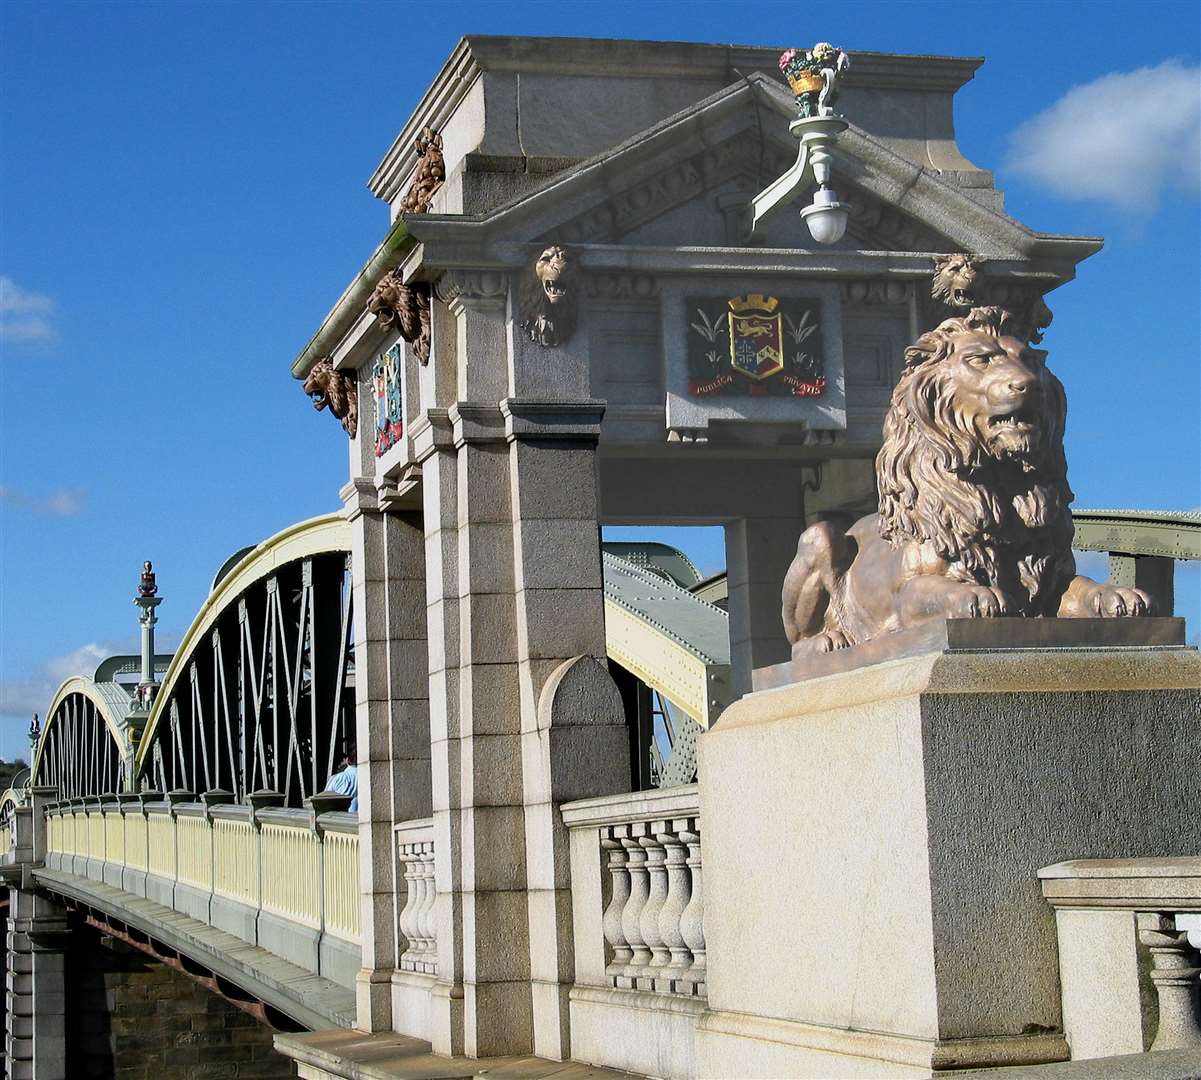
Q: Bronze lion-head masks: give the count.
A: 5